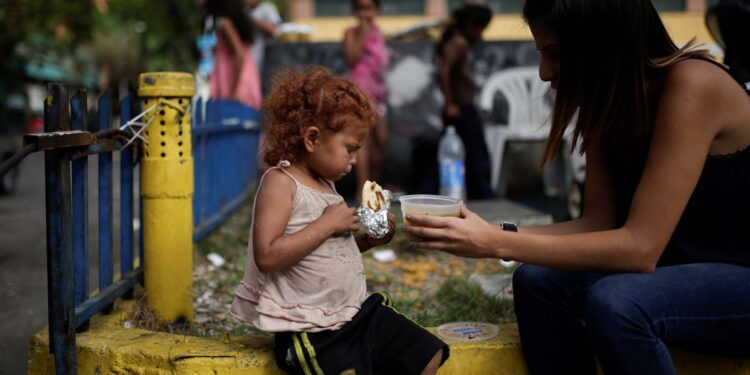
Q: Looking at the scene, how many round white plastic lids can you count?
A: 1